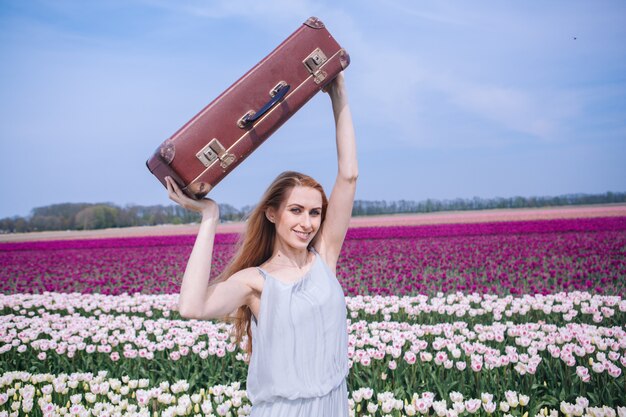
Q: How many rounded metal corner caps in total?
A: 4